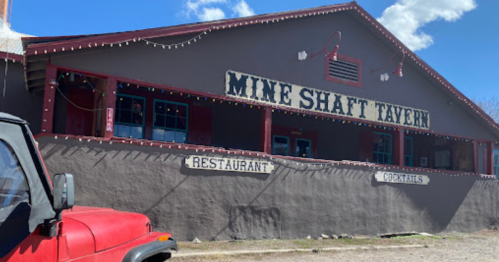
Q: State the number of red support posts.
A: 6